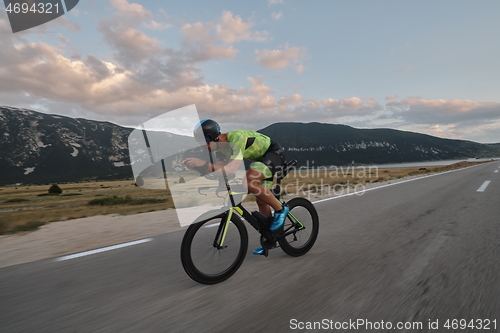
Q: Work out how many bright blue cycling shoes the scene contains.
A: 2